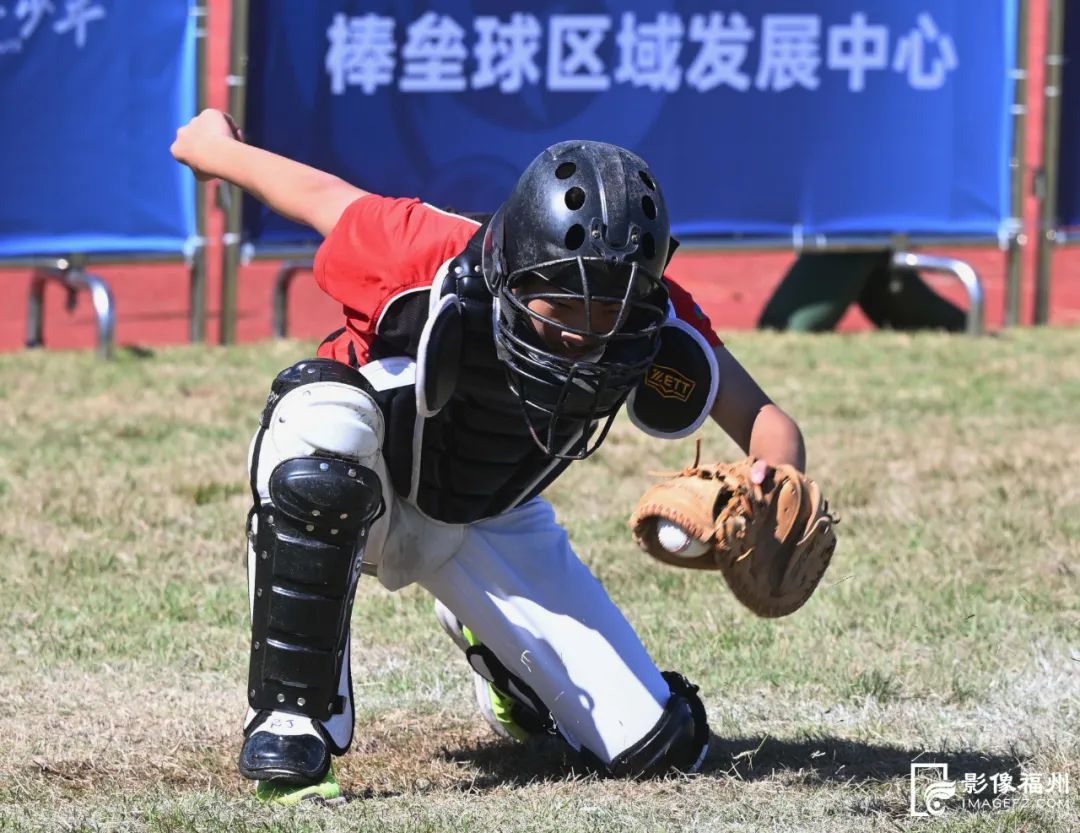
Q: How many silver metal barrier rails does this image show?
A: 3